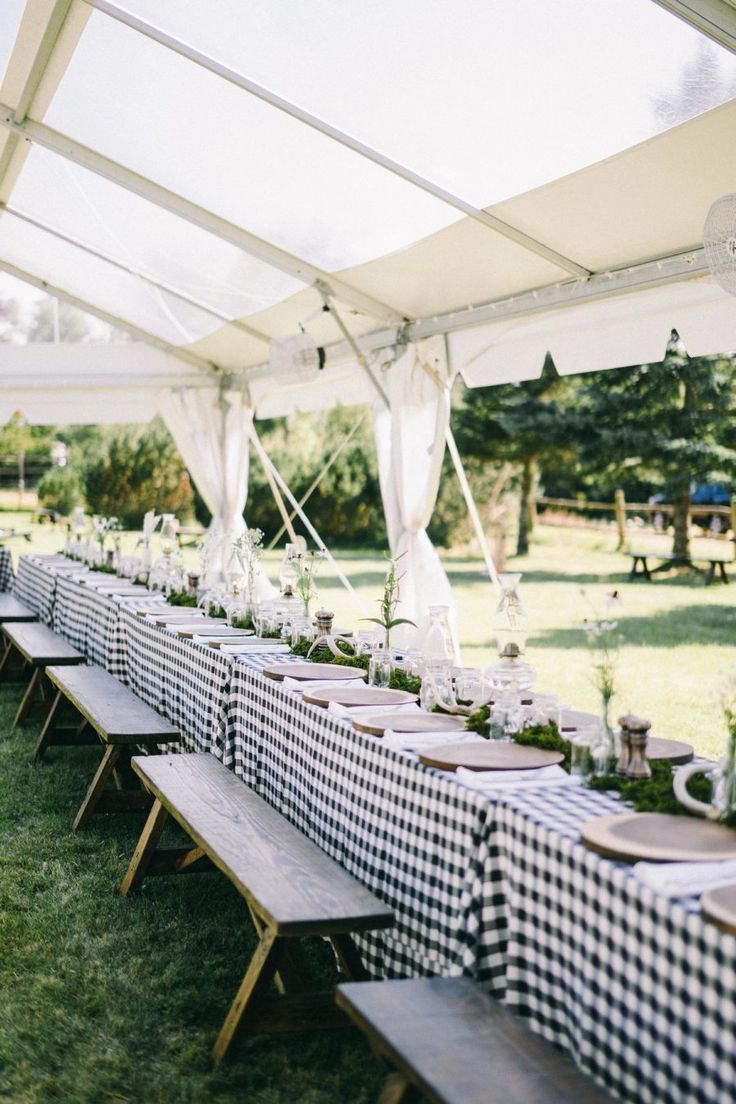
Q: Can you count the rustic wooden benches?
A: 5